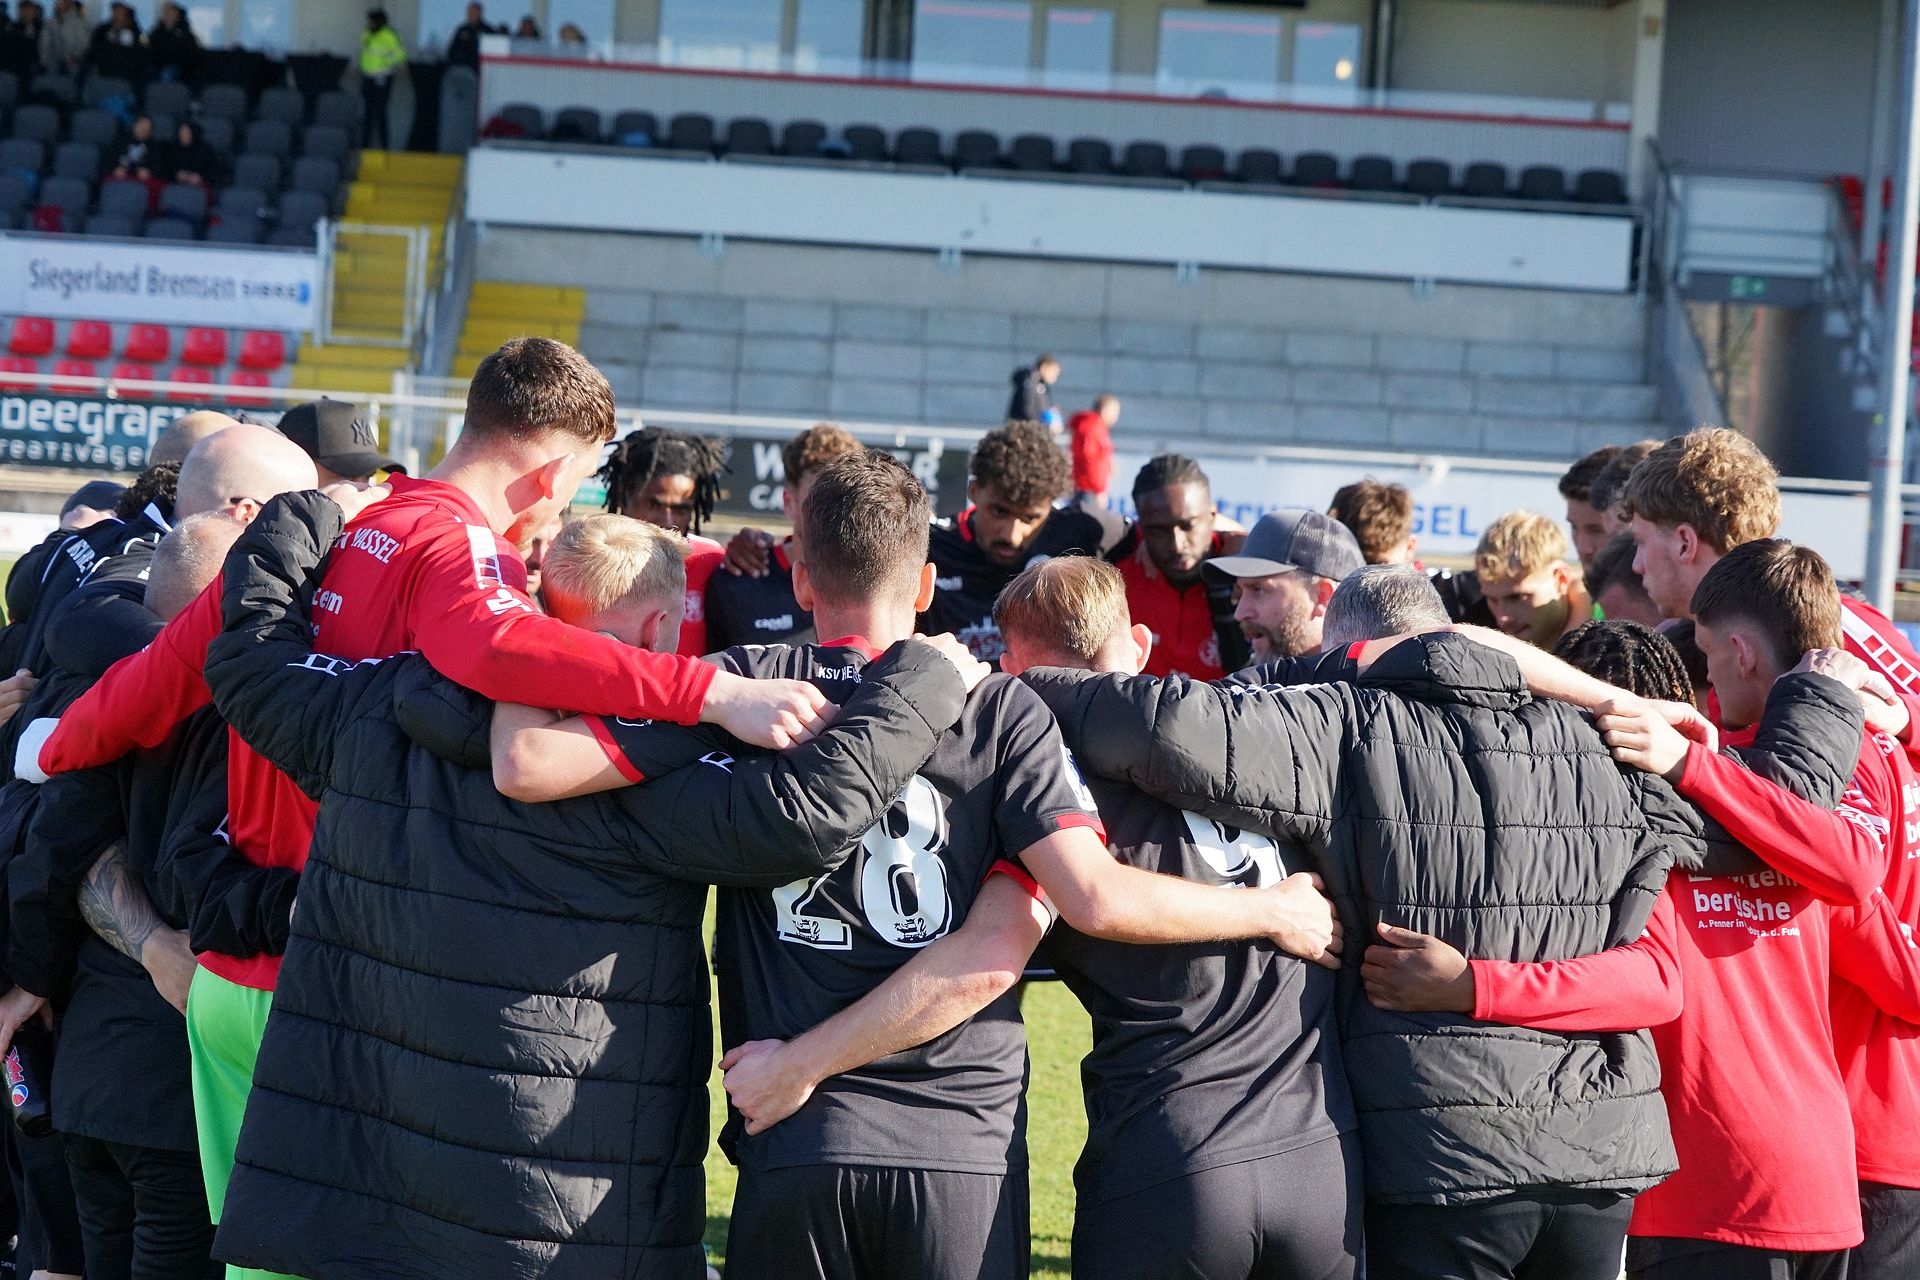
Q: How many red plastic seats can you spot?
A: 10